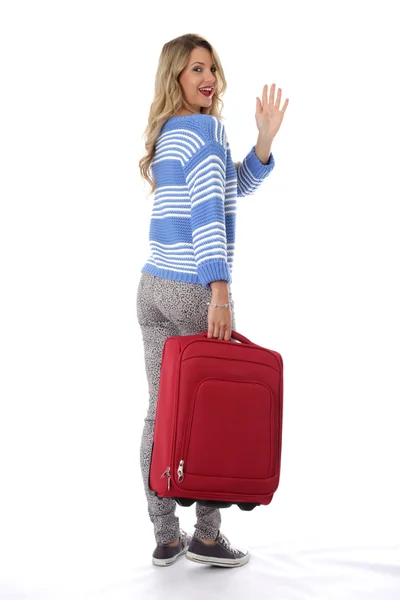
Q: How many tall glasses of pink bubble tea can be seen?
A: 0